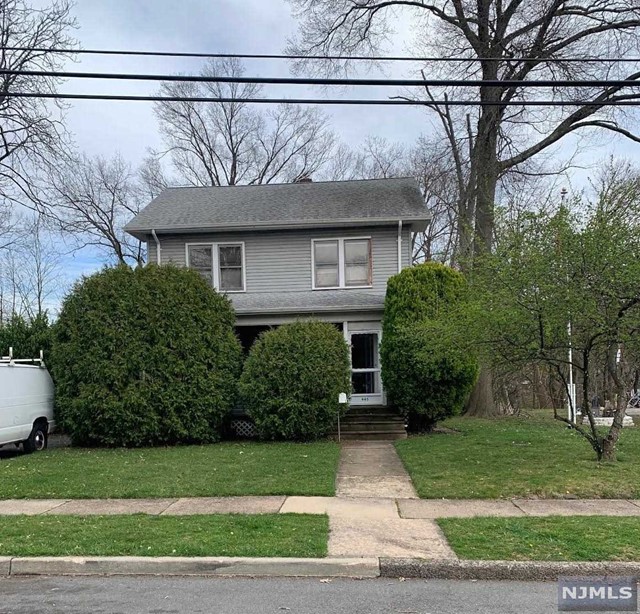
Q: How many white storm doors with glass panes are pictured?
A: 1